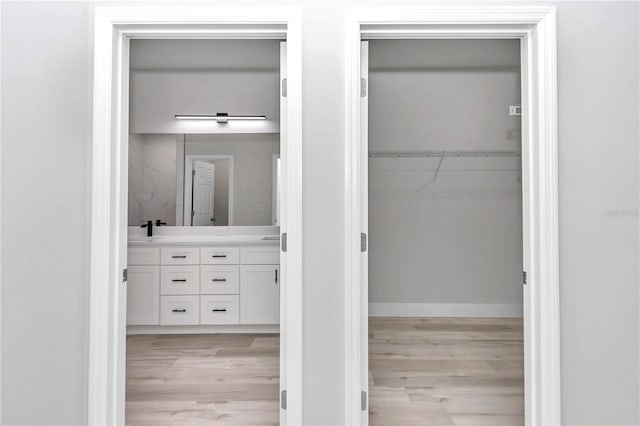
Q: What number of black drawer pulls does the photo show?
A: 6